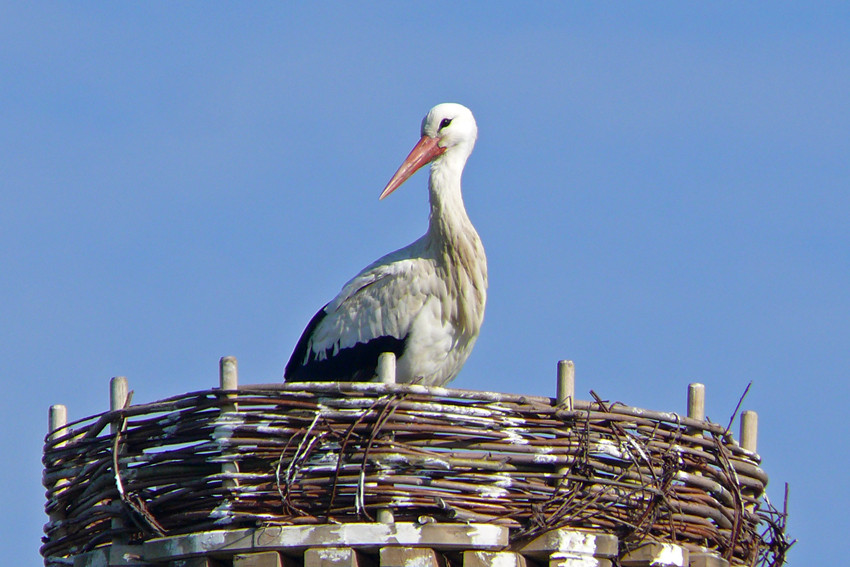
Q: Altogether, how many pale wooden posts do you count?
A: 7